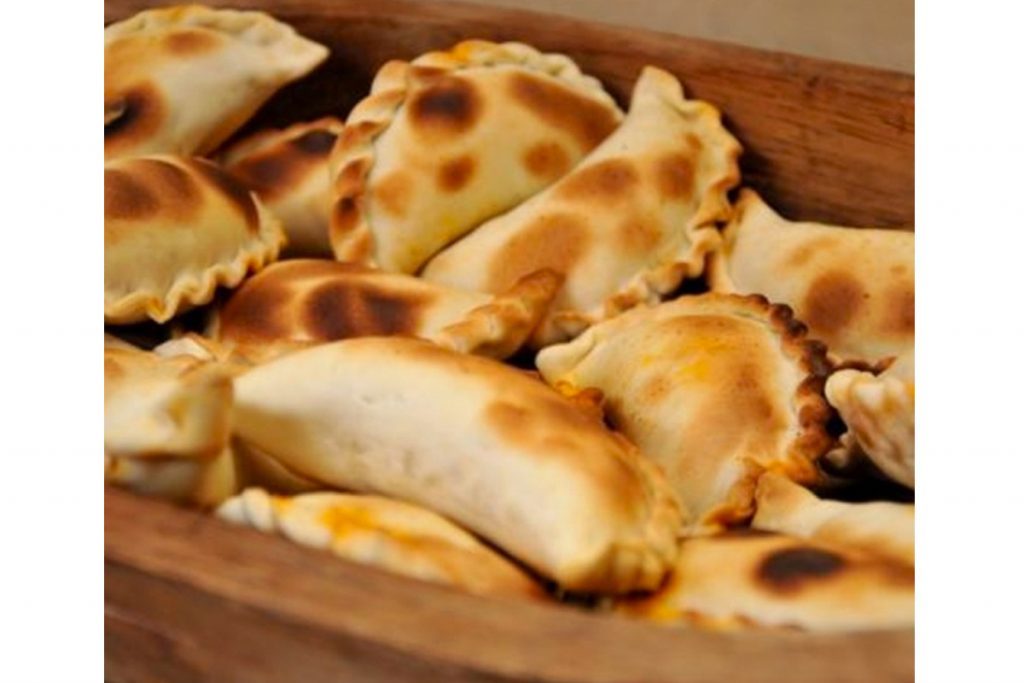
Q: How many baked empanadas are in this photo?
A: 14